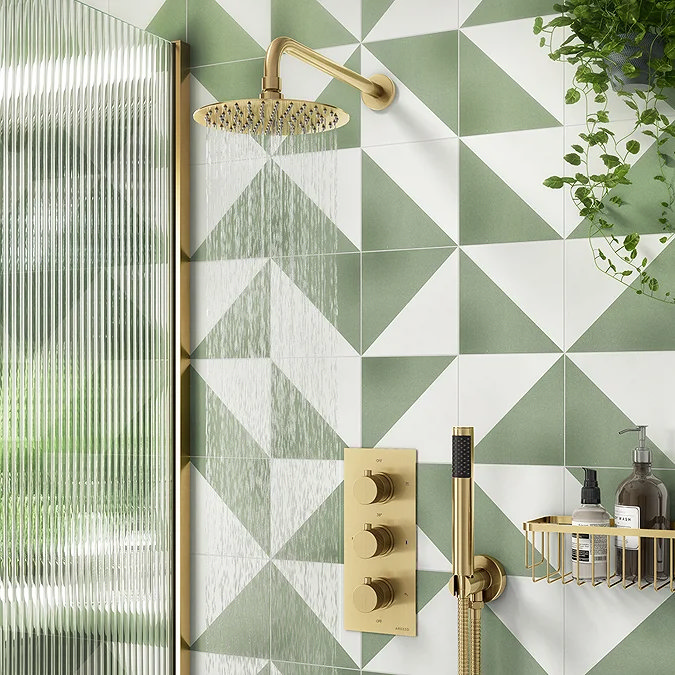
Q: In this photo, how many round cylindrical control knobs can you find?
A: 3